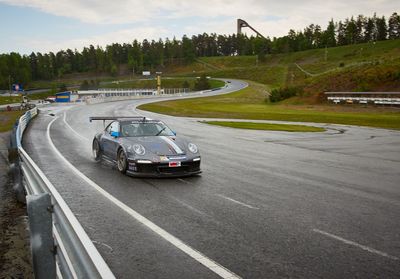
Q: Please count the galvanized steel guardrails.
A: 1